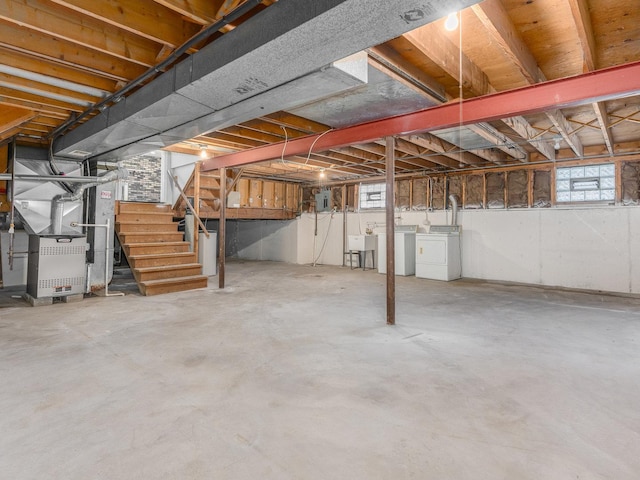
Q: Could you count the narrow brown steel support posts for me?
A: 2